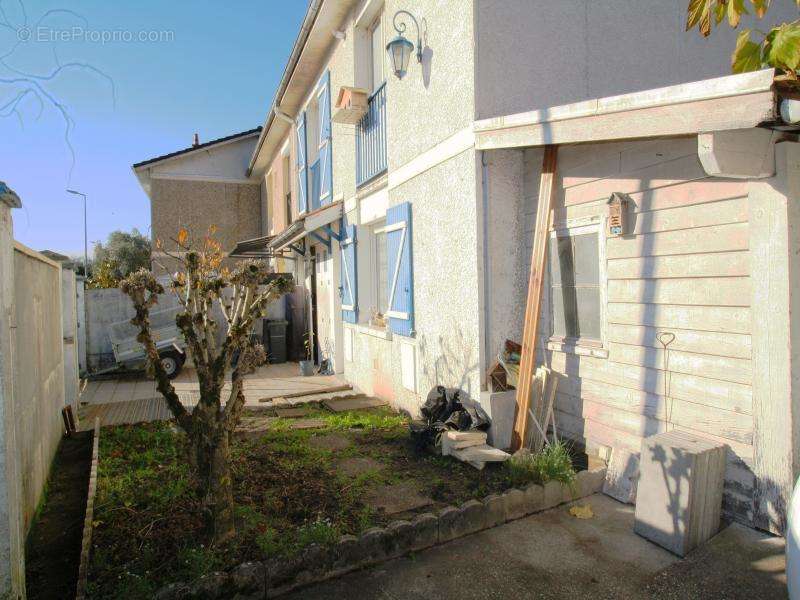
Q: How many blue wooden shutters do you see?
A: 4